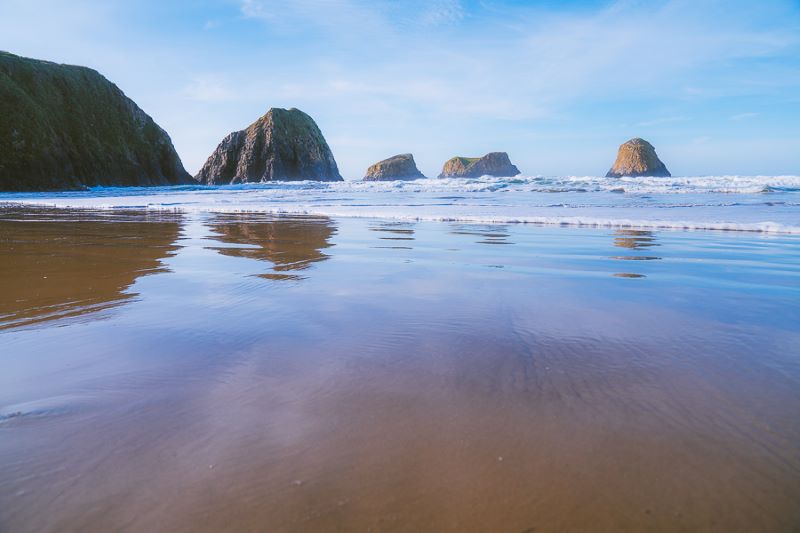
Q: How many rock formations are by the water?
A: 5